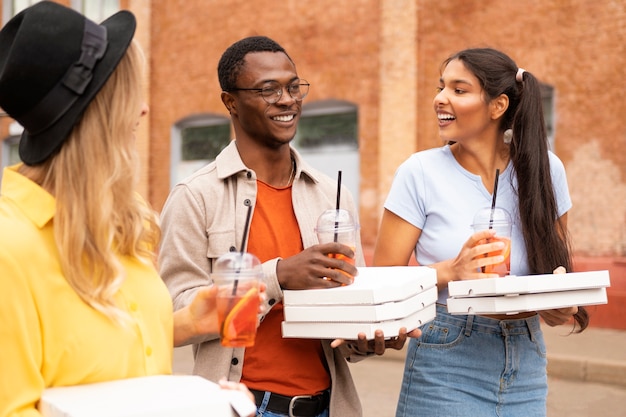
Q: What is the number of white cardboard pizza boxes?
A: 6